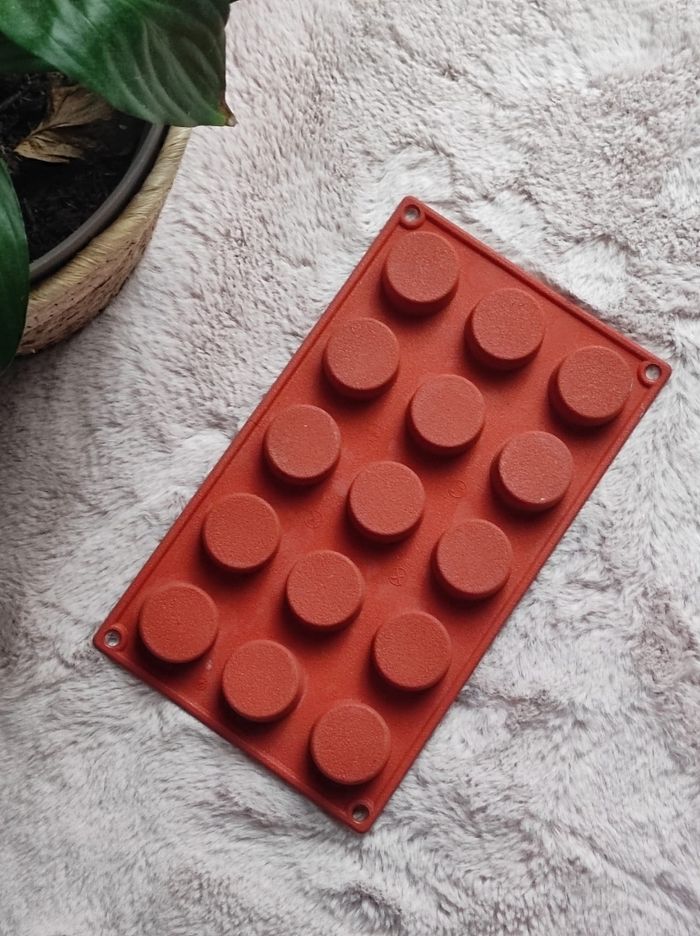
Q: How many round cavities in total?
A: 15